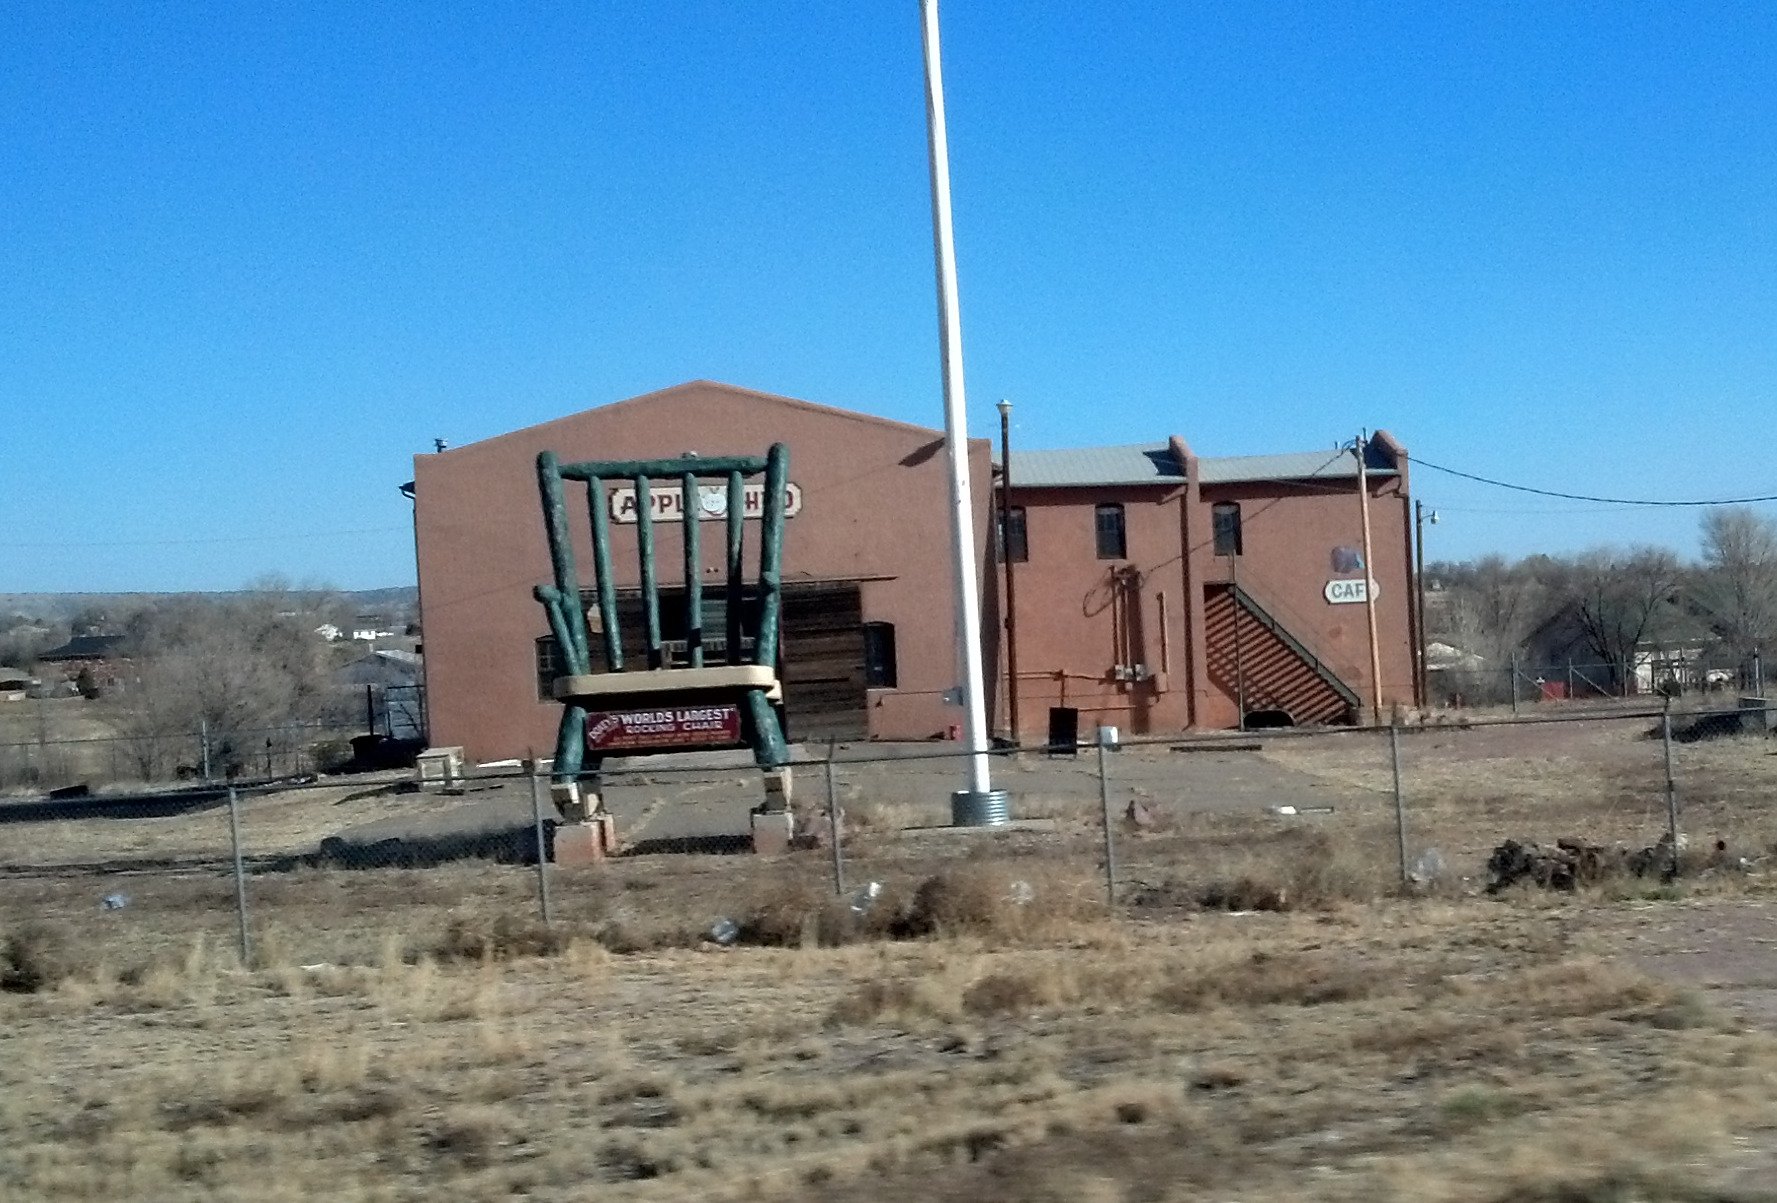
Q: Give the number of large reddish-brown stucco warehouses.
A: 1